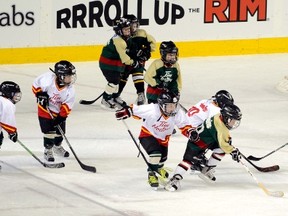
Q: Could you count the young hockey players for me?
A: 8